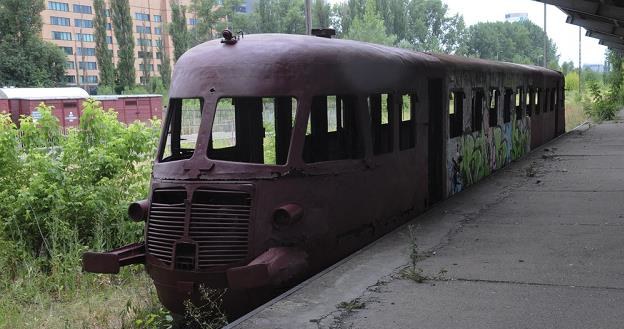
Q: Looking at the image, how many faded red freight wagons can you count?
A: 2